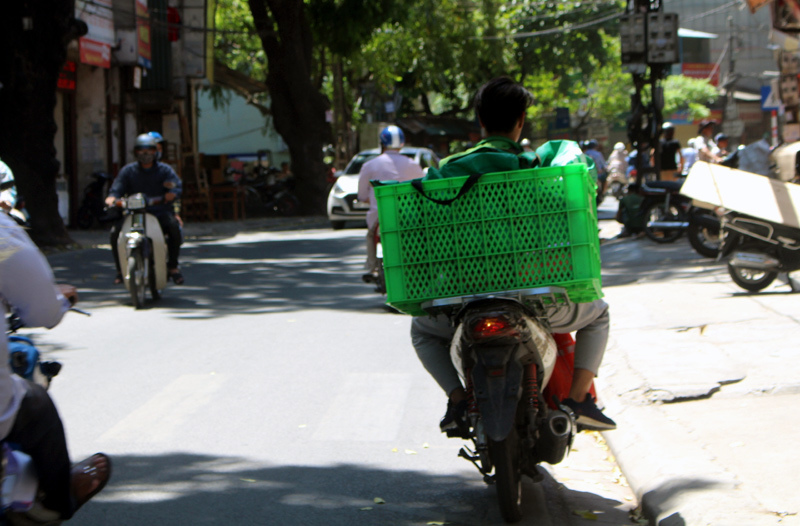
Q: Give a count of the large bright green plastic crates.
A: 1